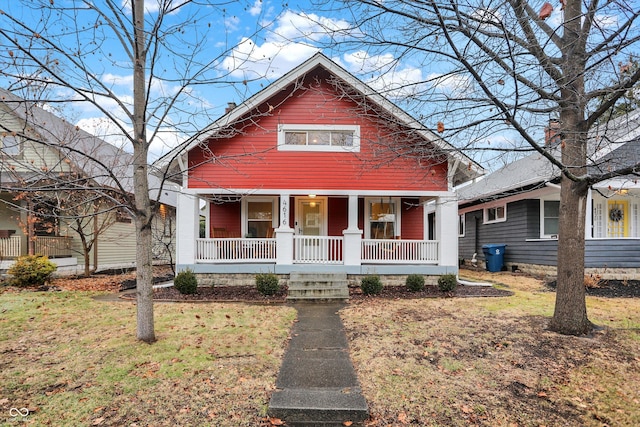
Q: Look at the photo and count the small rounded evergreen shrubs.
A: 5